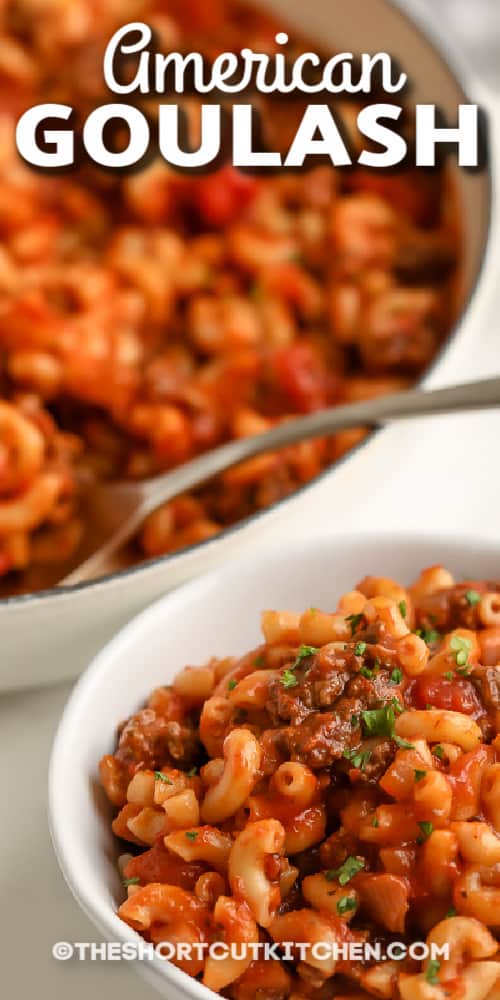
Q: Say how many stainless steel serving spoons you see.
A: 1